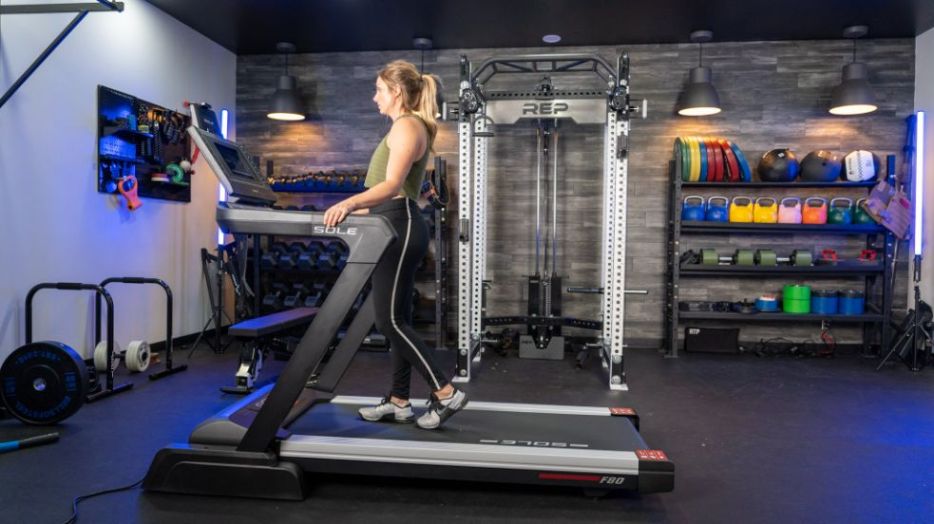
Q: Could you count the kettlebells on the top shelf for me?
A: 0